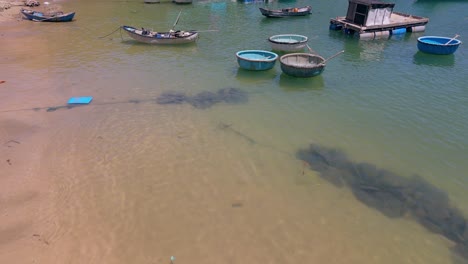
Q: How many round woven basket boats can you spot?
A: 4